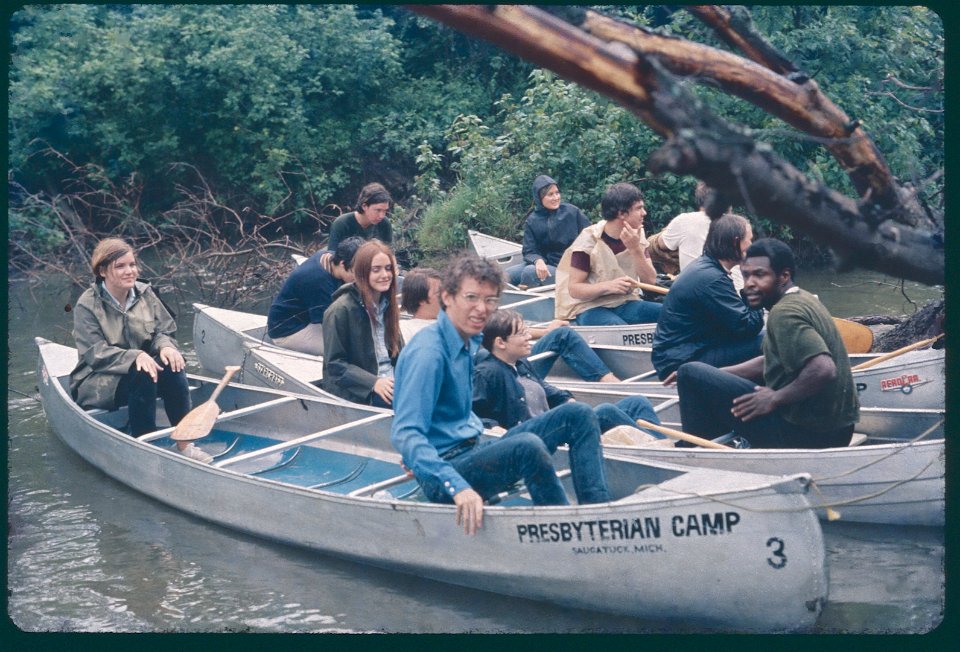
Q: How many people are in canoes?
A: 12